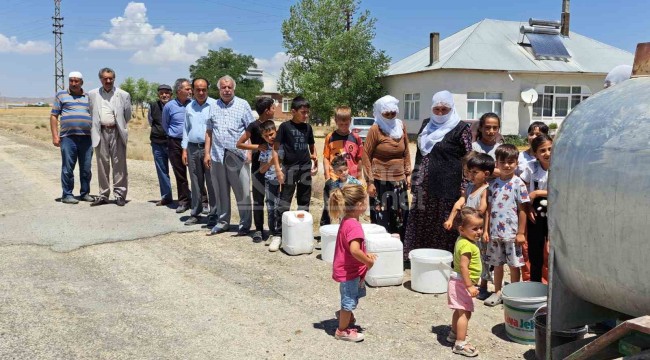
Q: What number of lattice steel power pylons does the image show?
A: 1